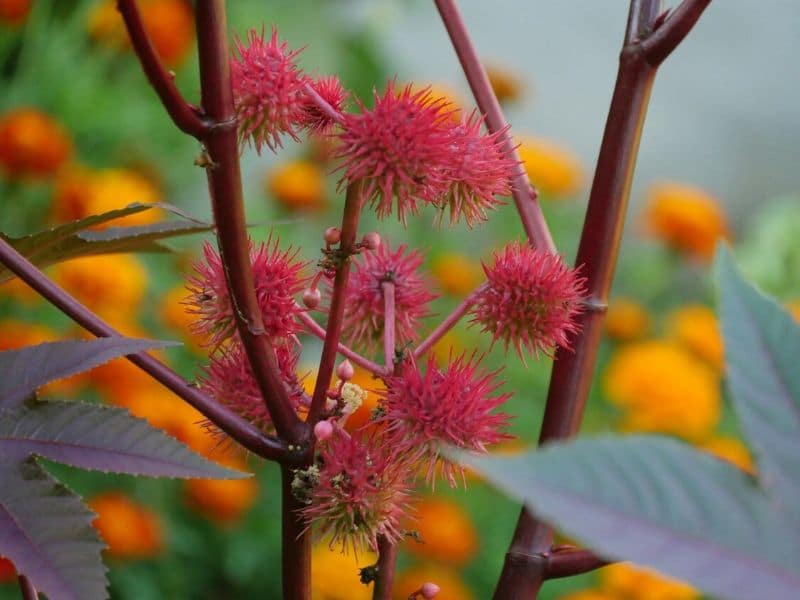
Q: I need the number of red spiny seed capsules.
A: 10